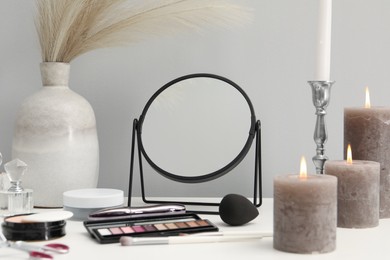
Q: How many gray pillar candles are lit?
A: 3